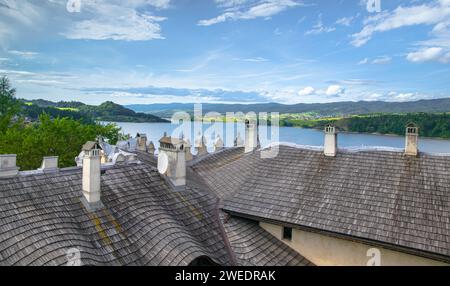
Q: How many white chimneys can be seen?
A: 5